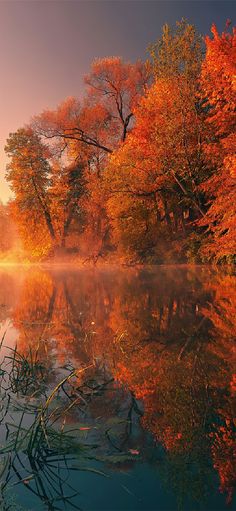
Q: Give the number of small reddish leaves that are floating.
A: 3